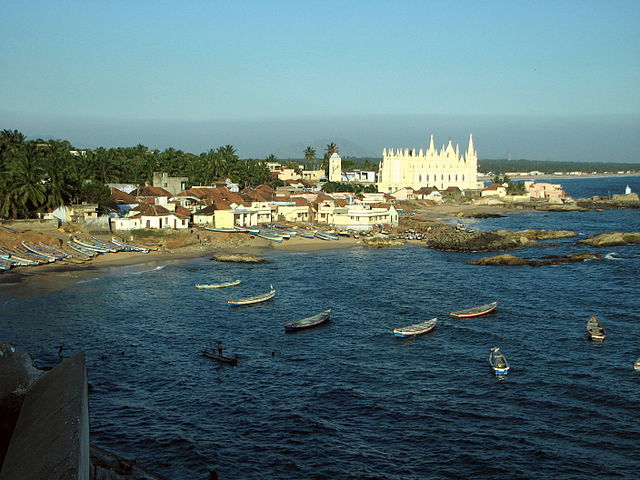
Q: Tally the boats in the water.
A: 9